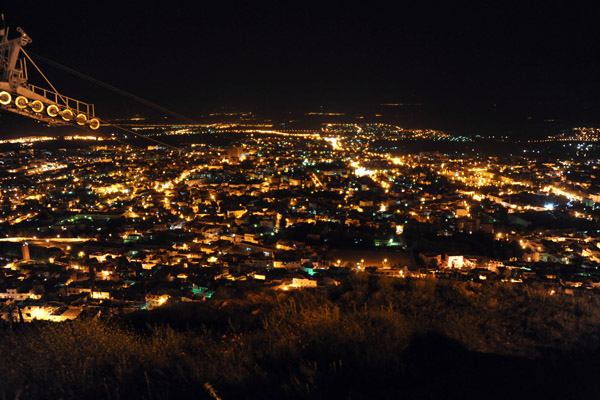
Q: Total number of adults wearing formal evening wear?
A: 0